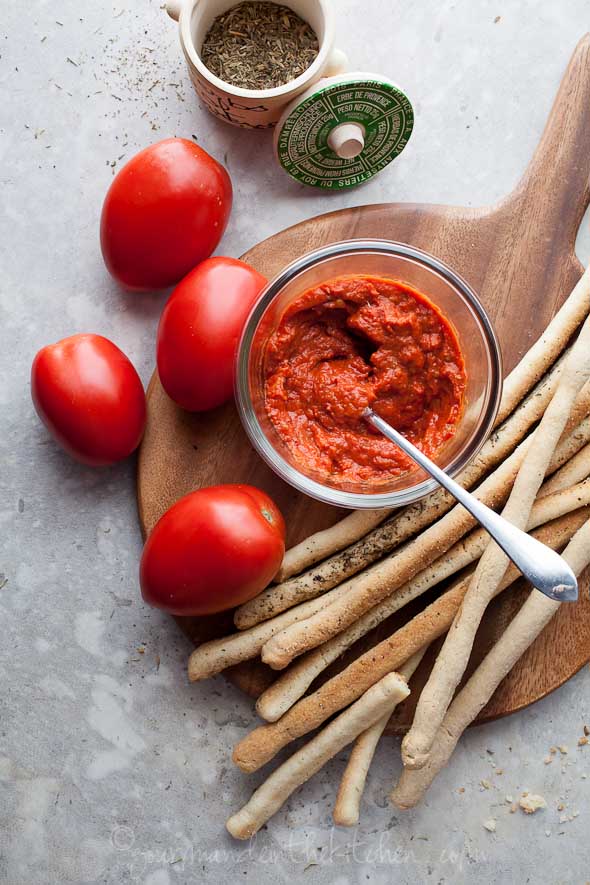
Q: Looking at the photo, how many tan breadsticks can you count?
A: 10